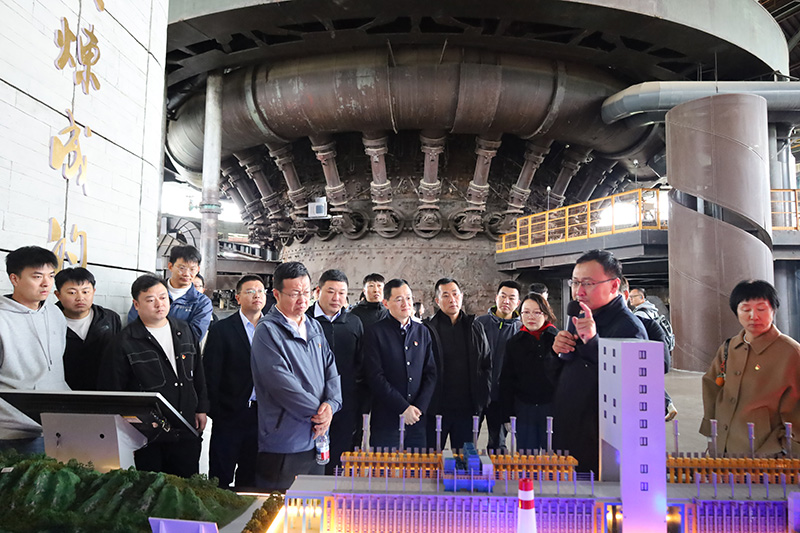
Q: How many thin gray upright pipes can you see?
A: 10